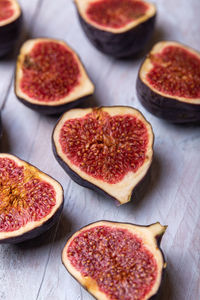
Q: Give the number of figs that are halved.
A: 7